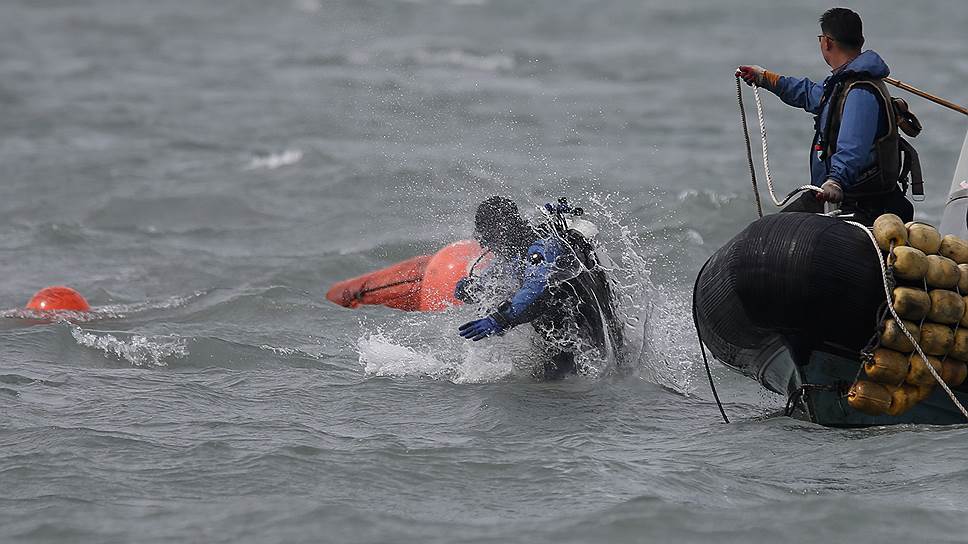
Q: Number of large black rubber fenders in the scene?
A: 1